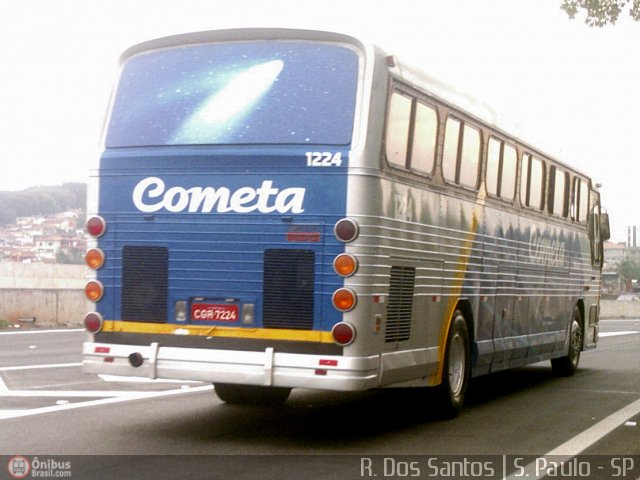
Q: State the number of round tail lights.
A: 8